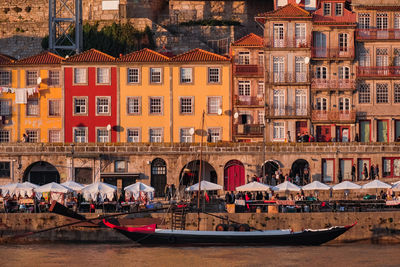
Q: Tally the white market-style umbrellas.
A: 13